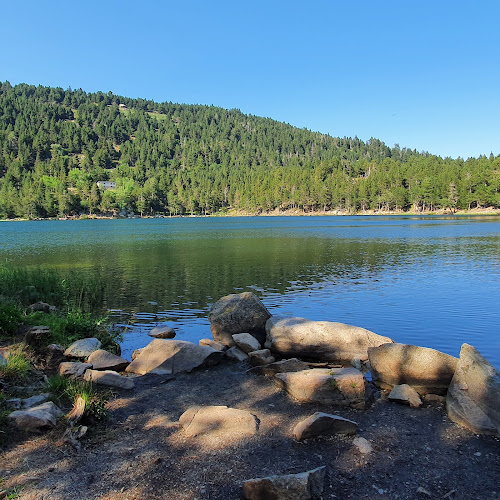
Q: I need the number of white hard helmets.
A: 0